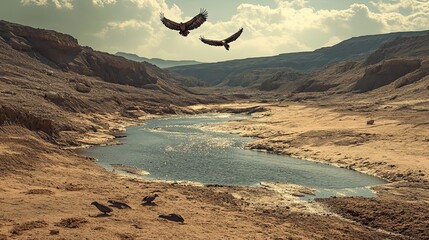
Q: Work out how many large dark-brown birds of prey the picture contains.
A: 2